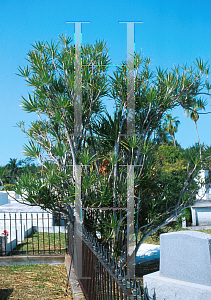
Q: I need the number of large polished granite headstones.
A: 1